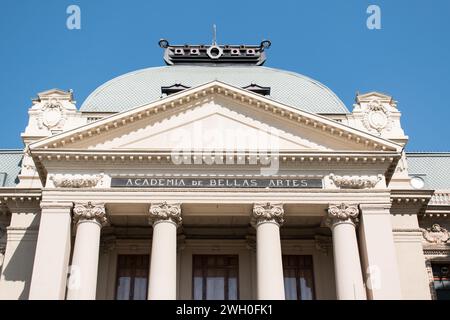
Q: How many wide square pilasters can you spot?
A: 2